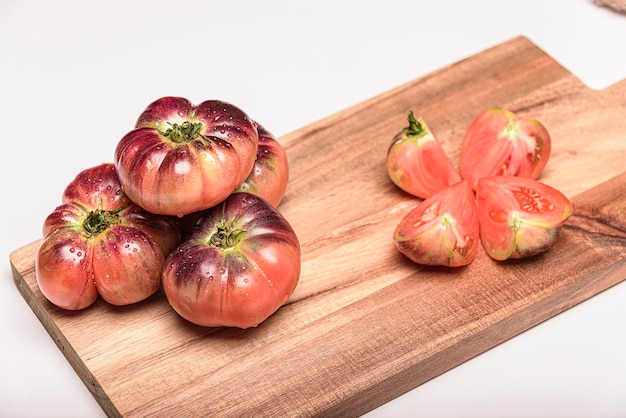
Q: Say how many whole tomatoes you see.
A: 4